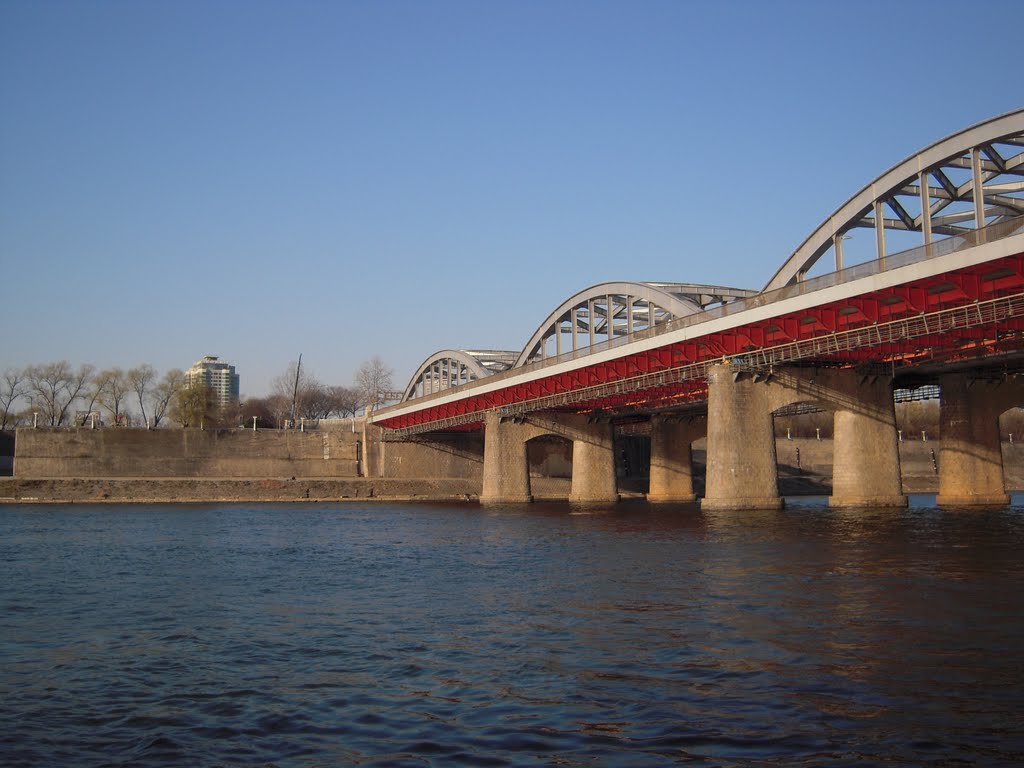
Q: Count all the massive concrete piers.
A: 6